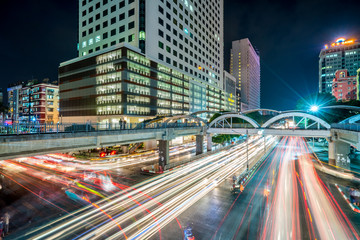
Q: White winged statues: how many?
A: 0